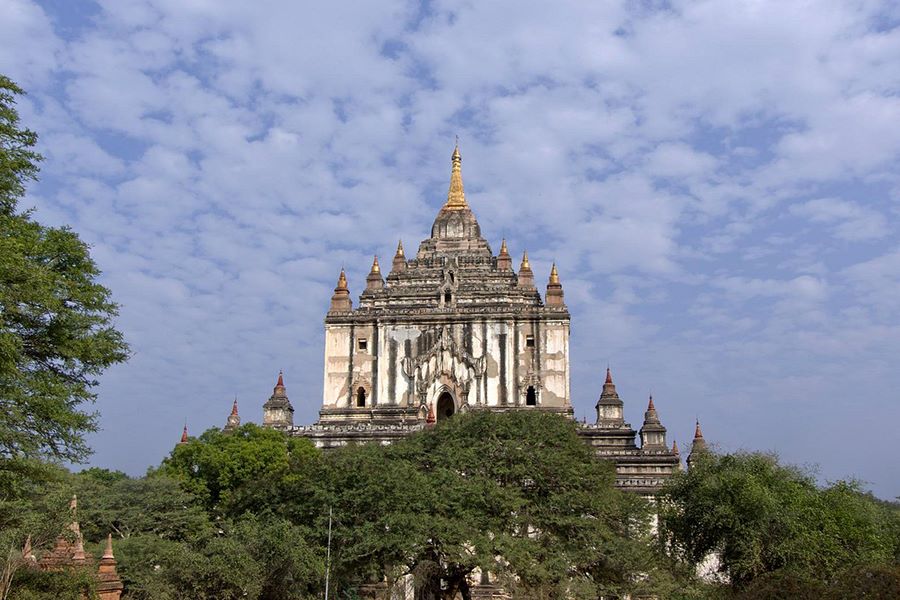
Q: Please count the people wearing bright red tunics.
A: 0